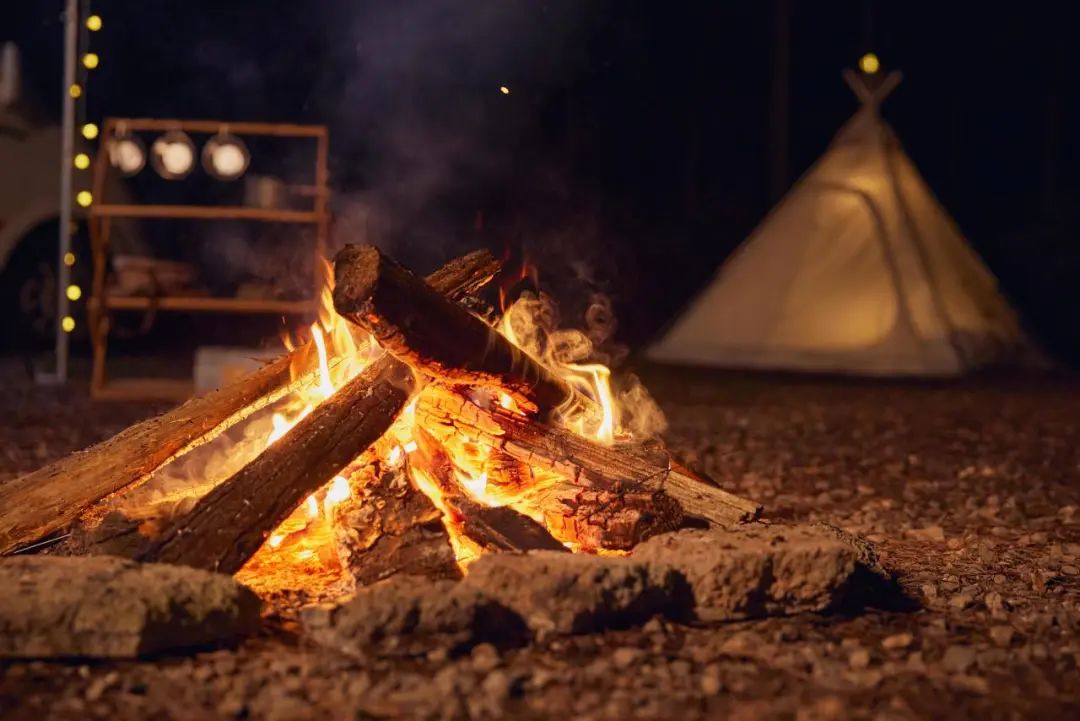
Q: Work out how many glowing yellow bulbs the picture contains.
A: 10